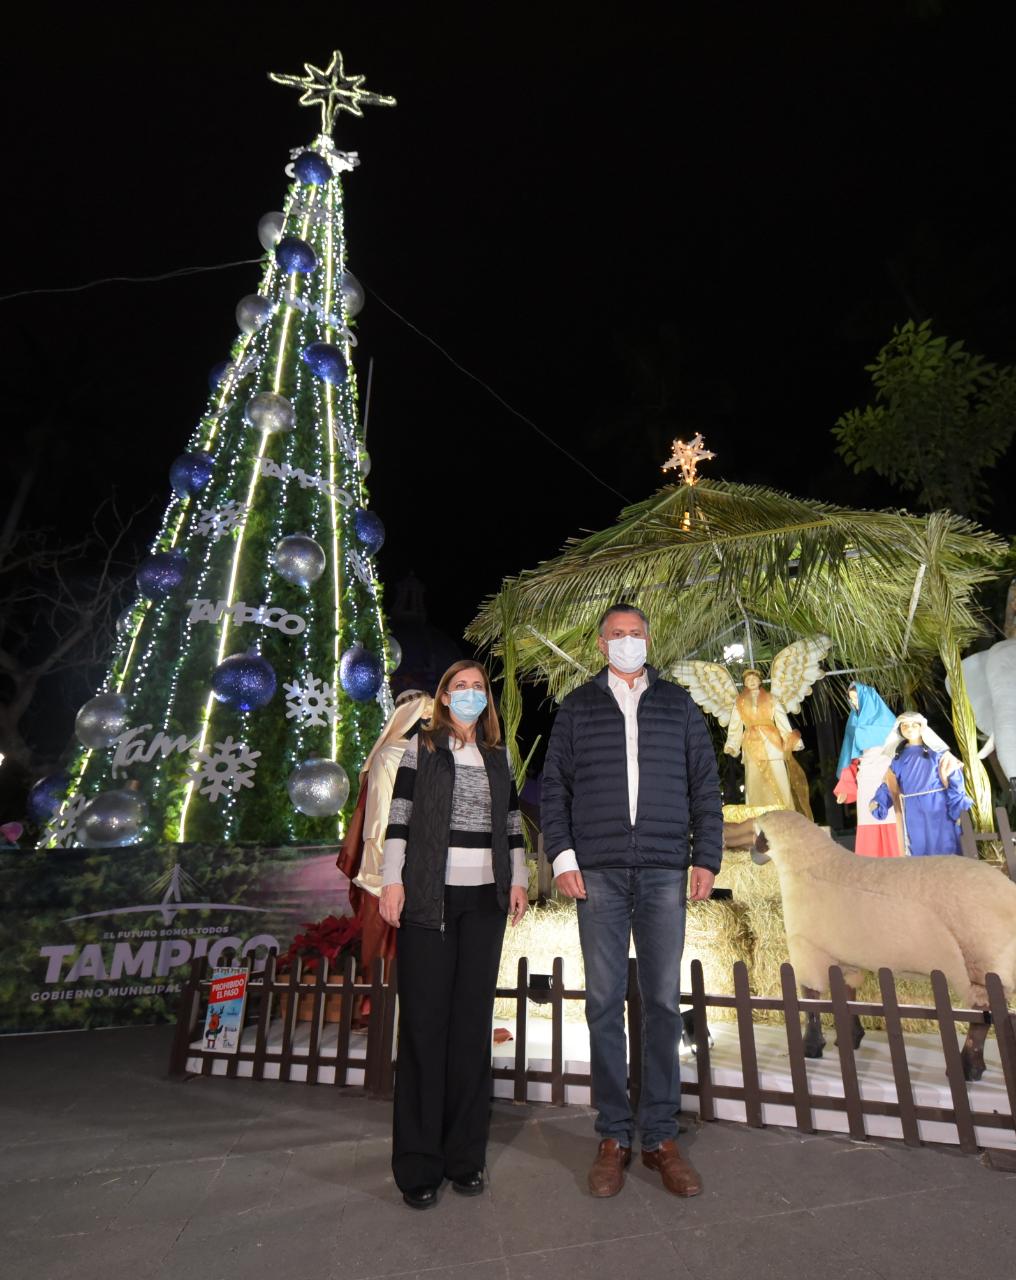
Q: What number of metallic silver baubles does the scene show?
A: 11